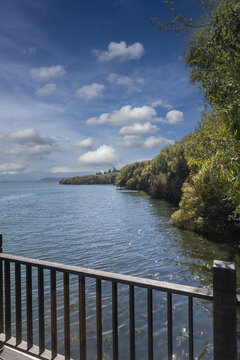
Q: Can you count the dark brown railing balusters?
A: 13